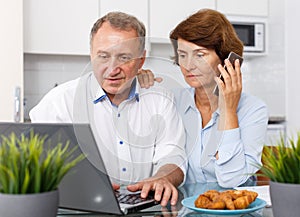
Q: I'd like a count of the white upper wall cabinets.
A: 4